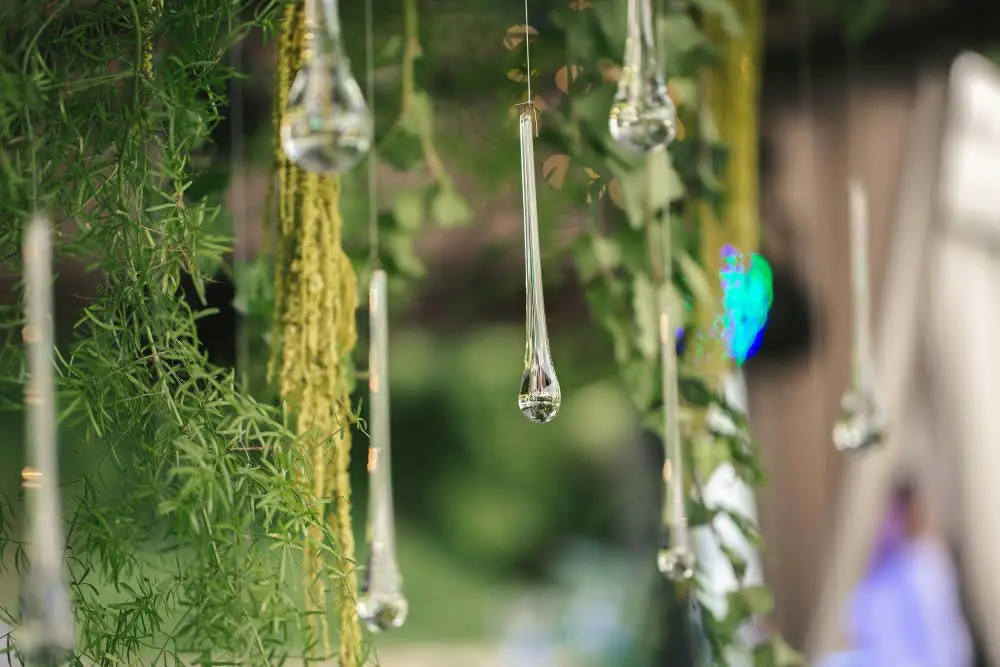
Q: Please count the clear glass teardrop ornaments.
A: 7